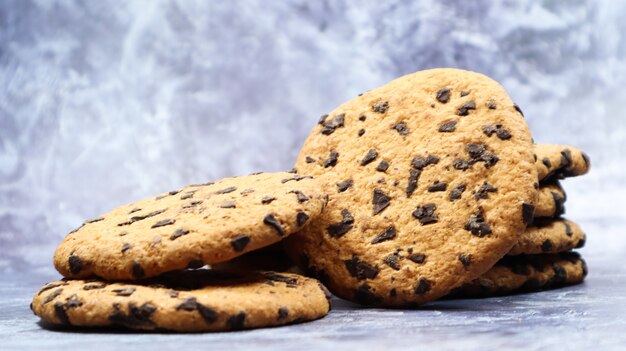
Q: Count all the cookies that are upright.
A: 1